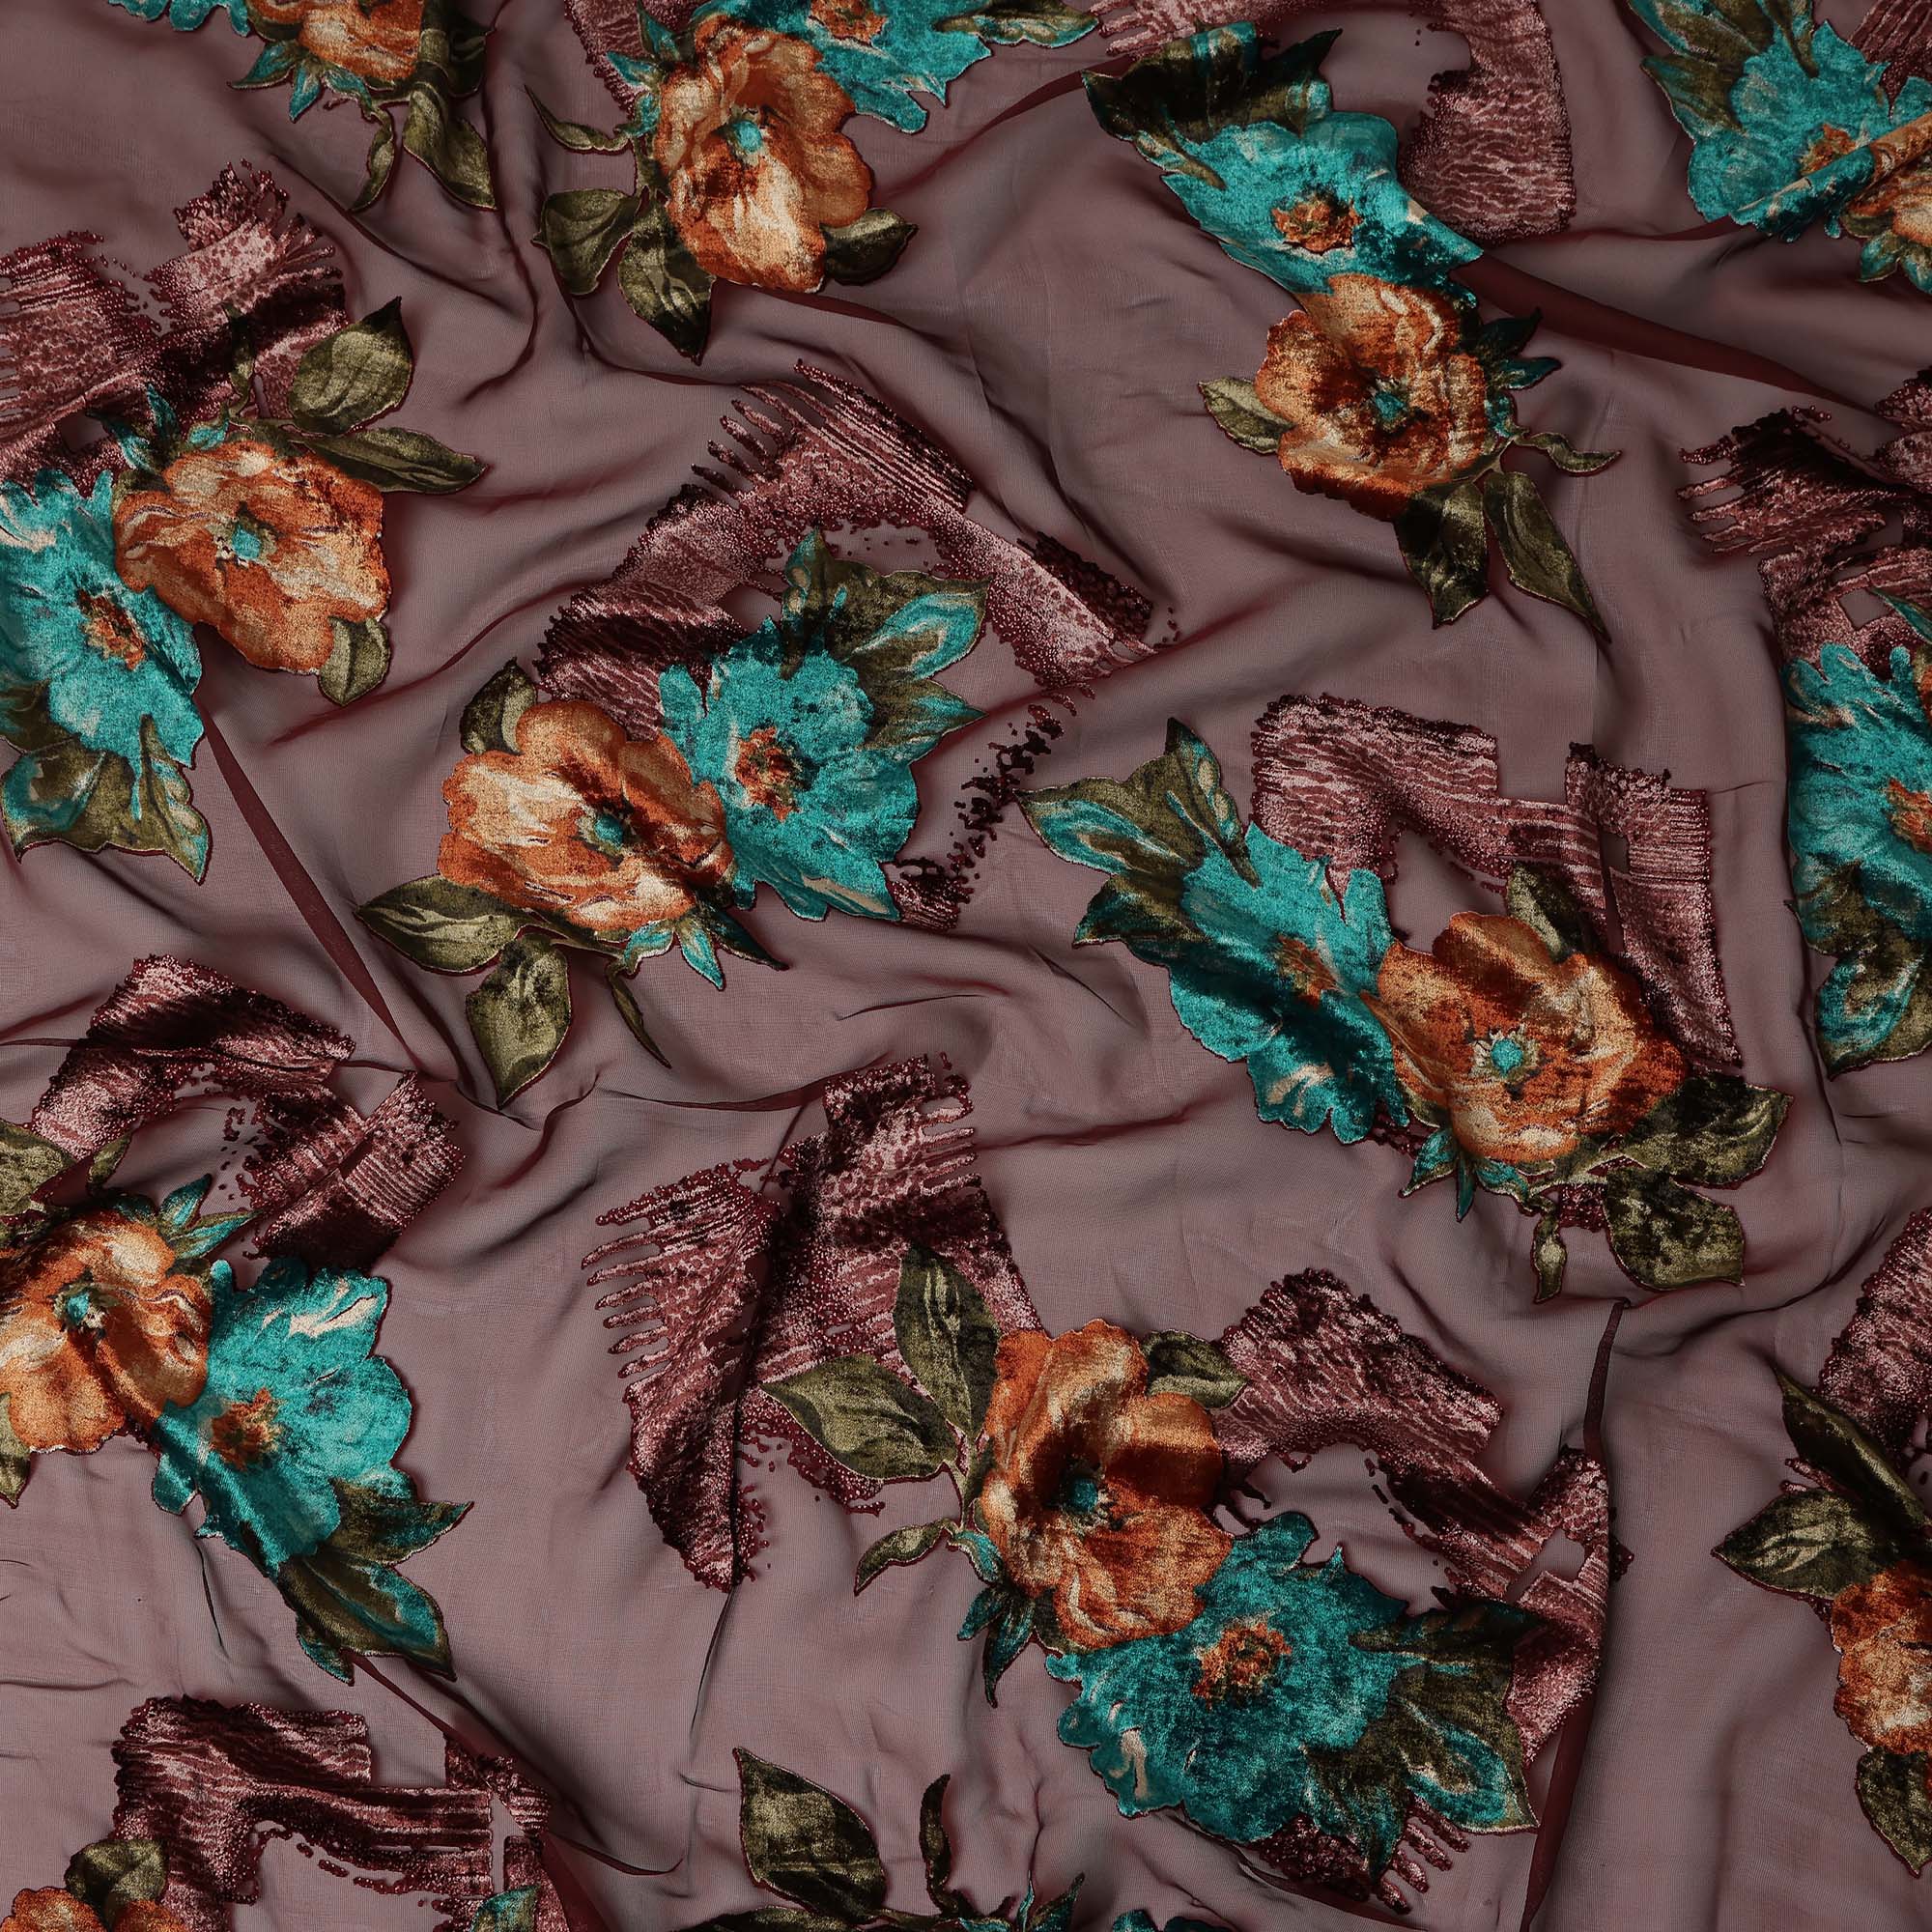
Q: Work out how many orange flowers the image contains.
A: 11